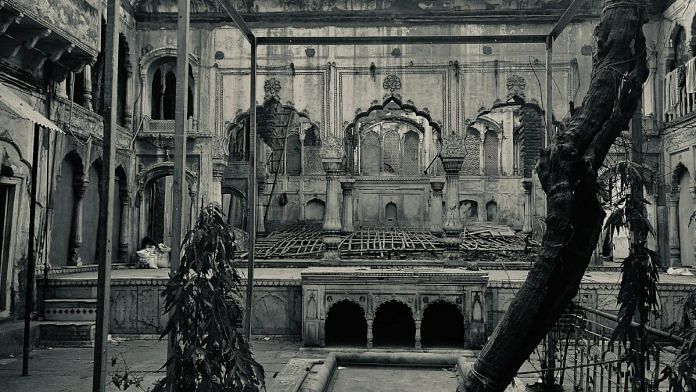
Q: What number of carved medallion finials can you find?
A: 3